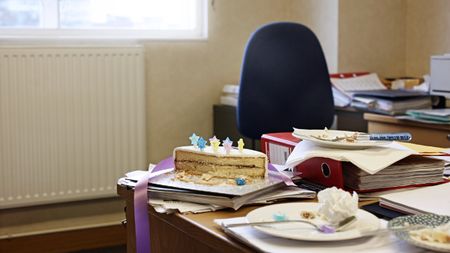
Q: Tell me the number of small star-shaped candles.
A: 5